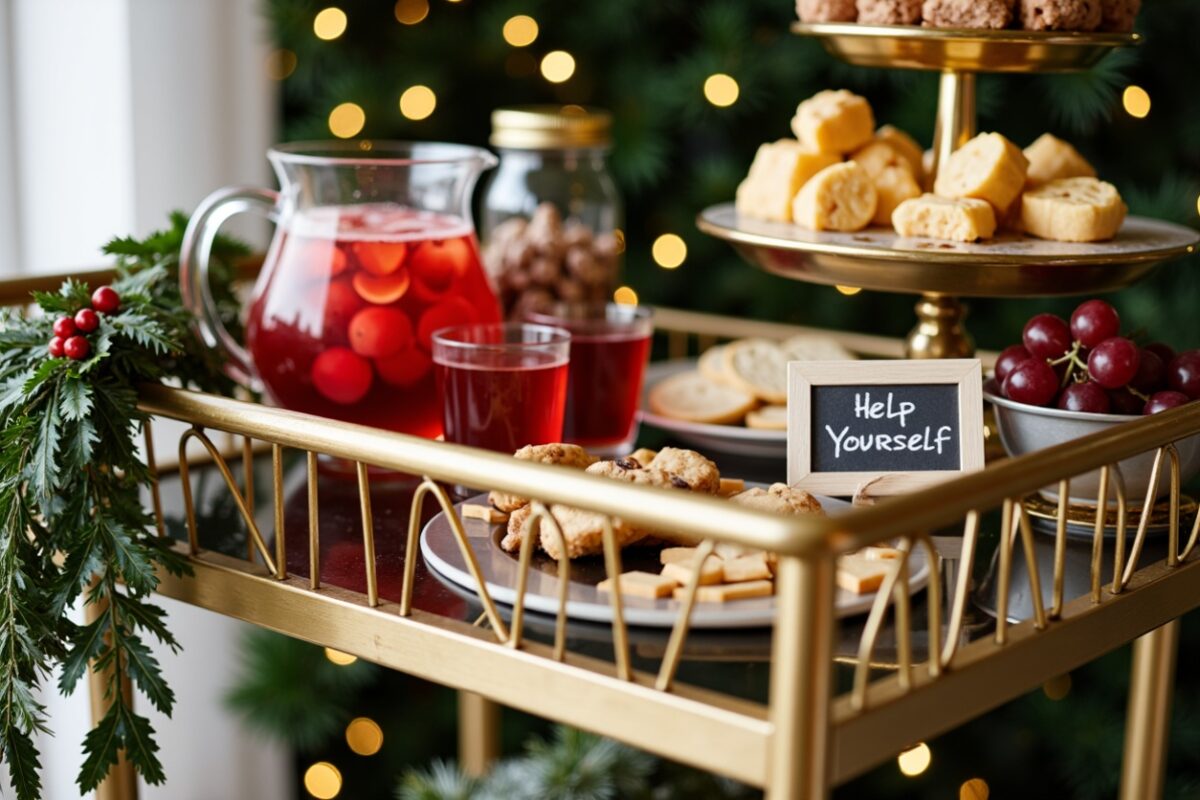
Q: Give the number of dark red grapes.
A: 11